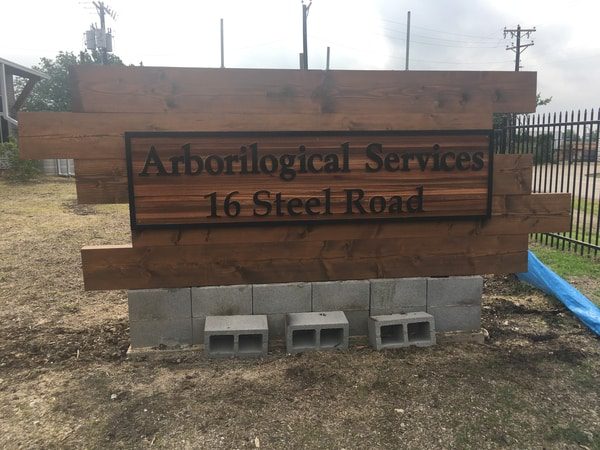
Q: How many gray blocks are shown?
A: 15